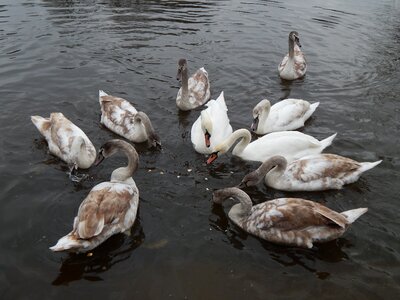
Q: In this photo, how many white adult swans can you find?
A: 2